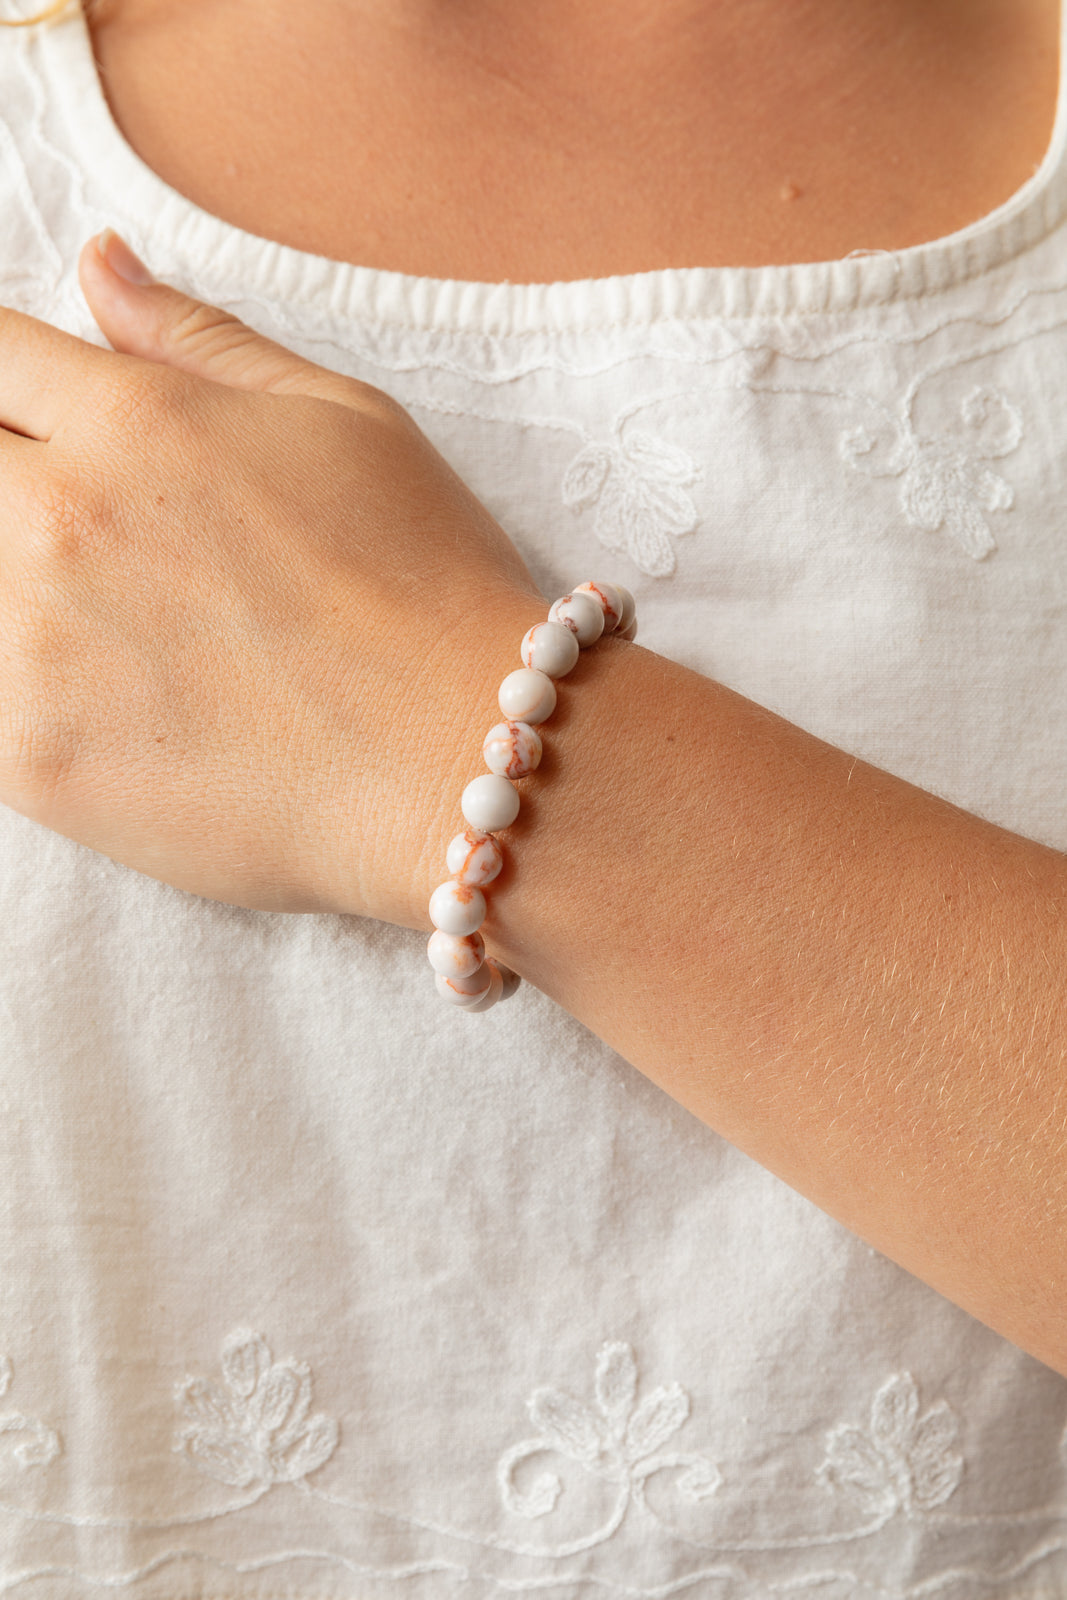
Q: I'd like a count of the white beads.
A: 14